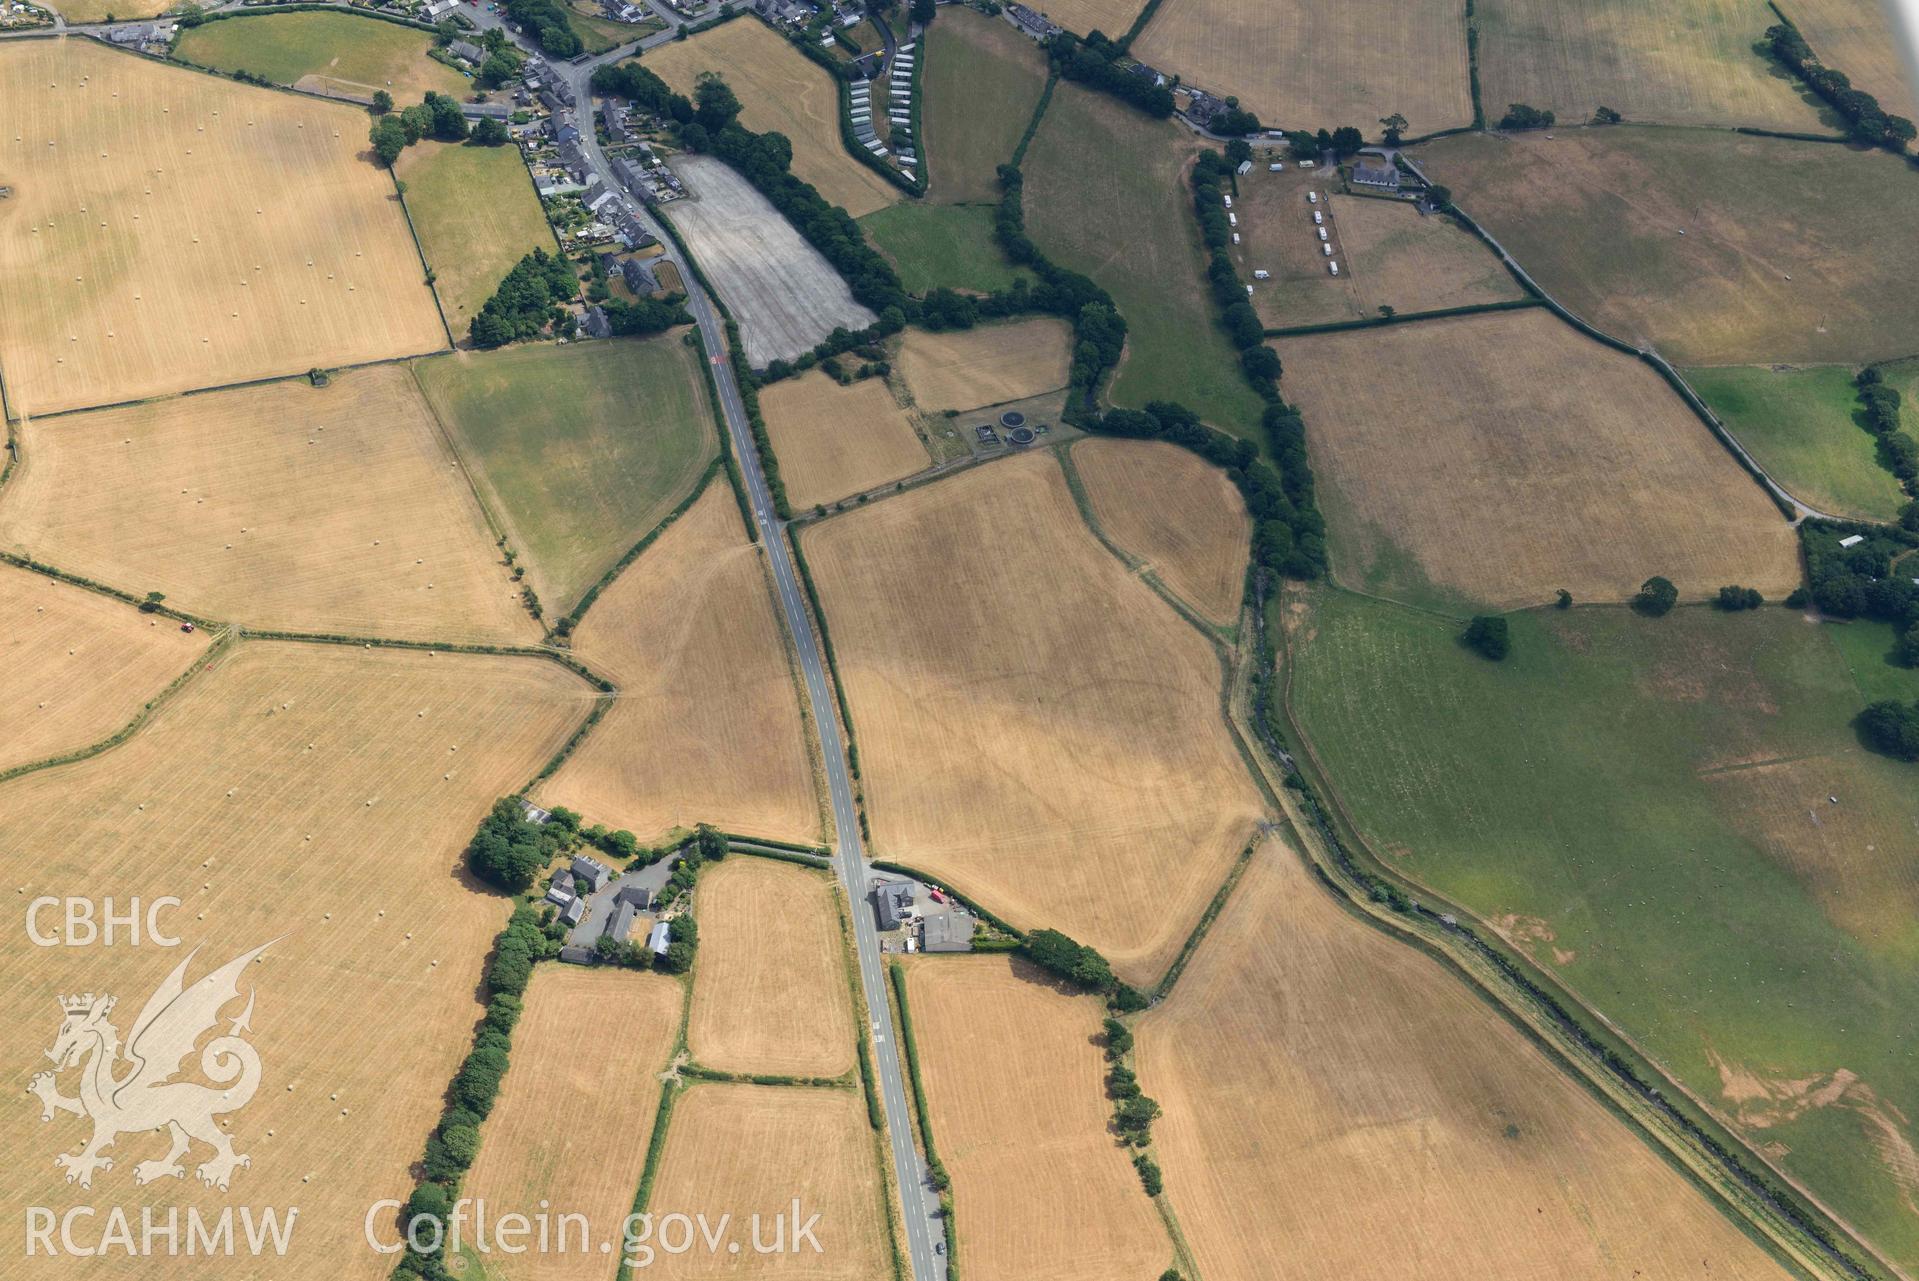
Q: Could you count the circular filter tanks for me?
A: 2